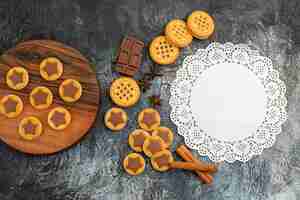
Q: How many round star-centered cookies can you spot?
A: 14